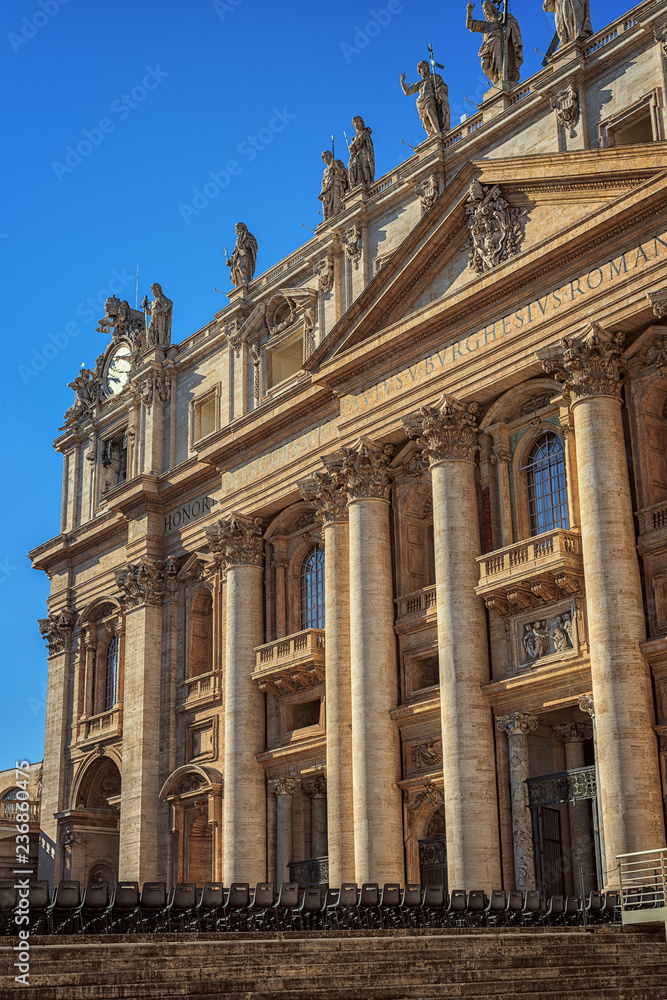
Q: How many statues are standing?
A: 7